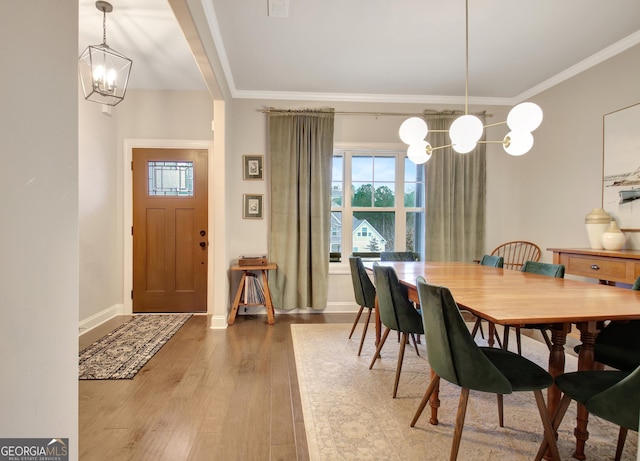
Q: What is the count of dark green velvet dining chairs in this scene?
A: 8